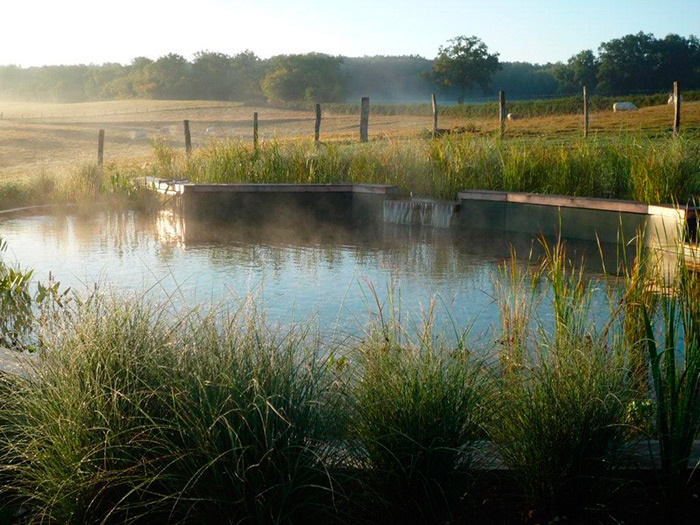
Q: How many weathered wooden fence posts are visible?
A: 9